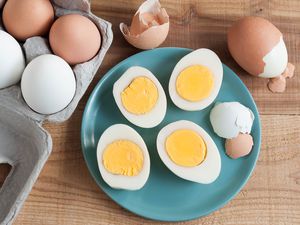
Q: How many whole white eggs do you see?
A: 2